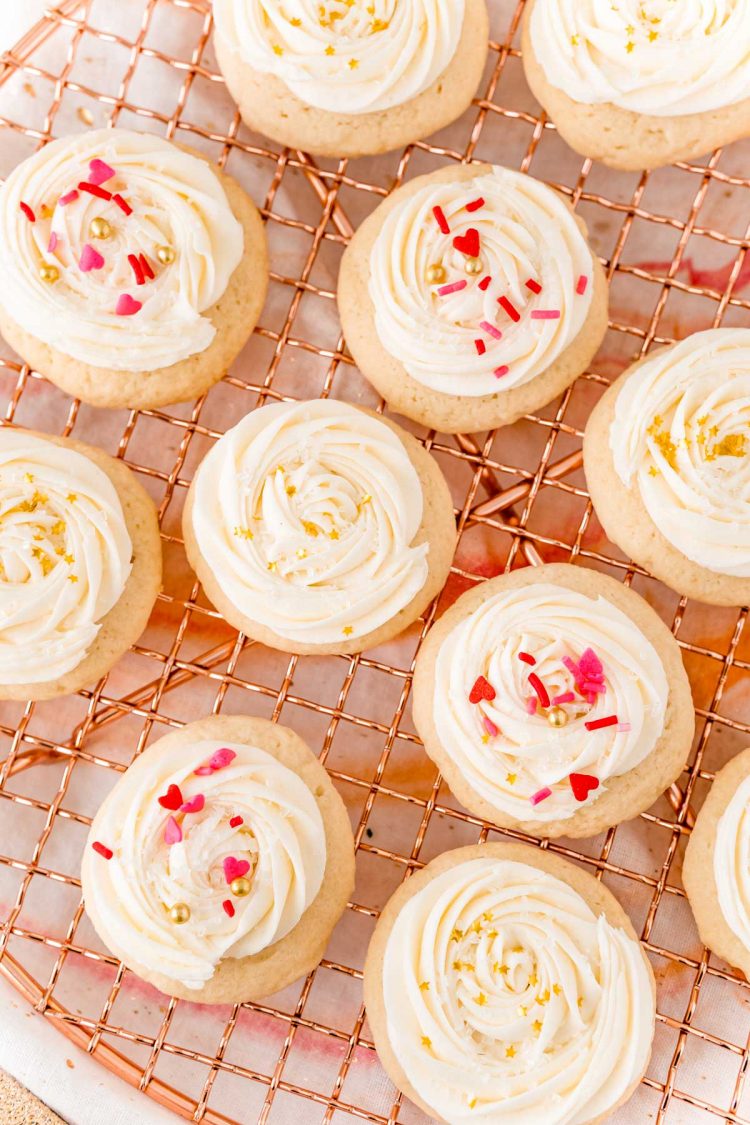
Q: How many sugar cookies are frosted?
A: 11